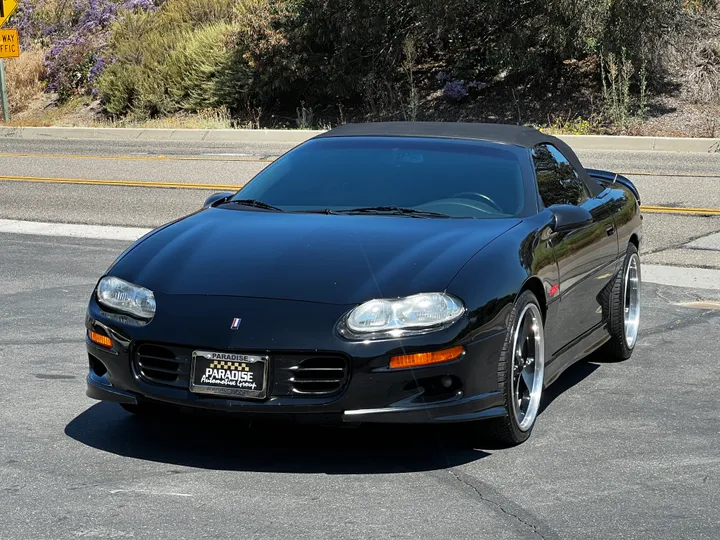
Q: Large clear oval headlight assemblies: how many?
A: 2